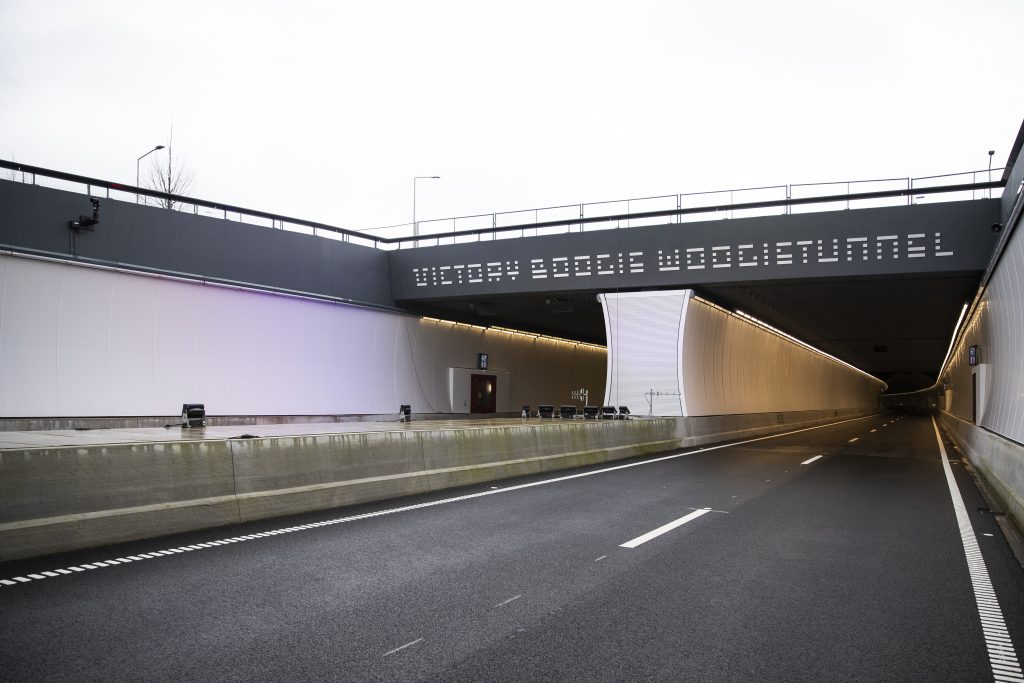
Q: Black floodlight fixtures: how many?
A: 8